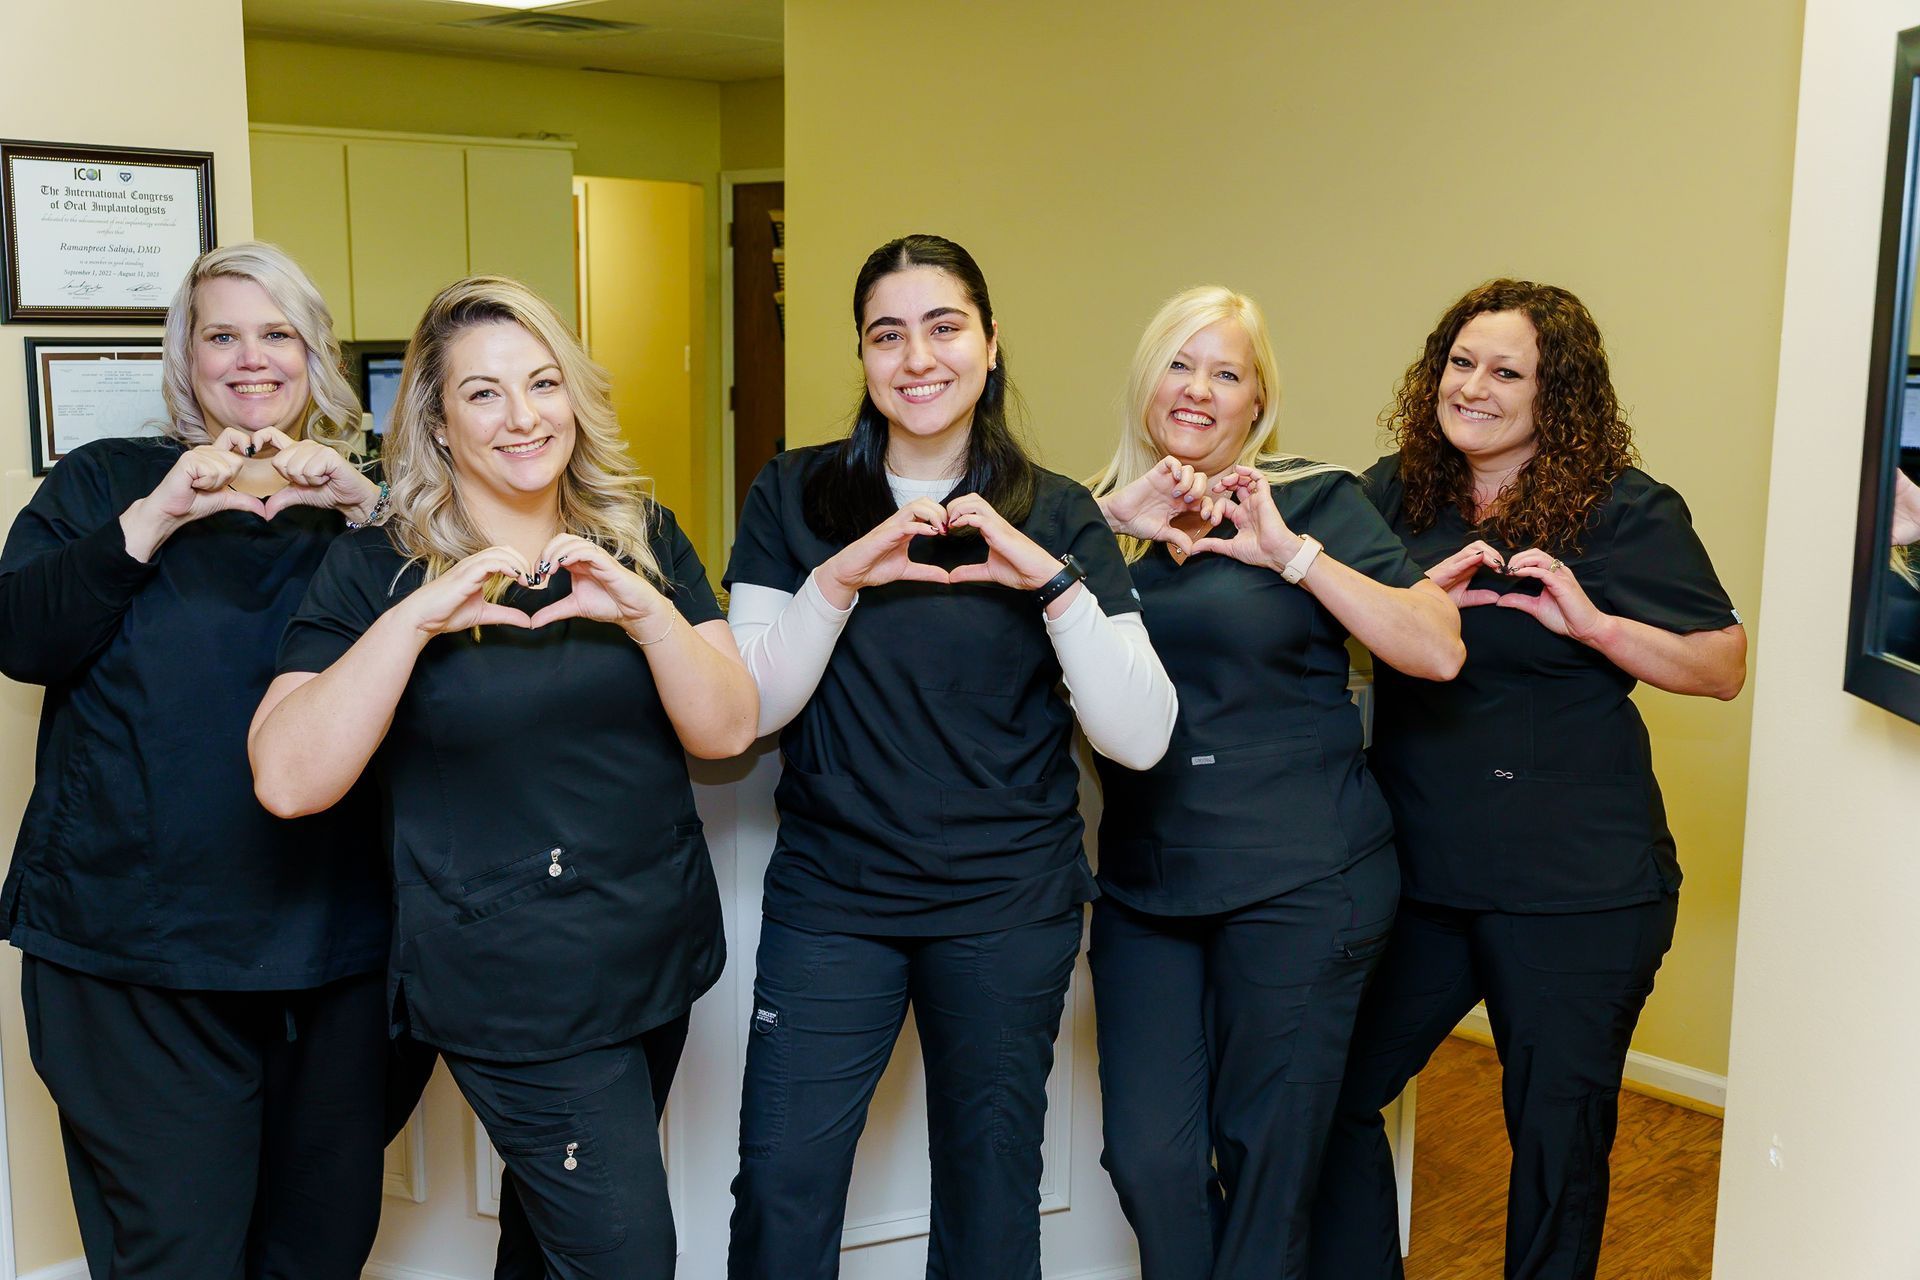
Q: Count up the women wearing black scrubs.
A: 5